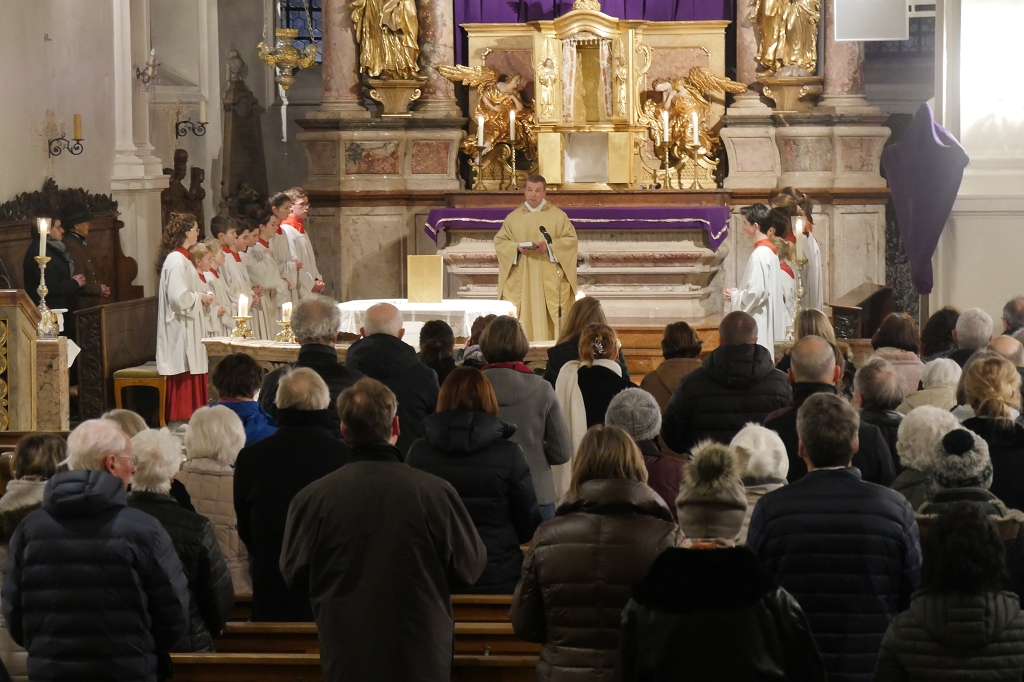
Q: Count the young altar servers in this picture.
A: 14